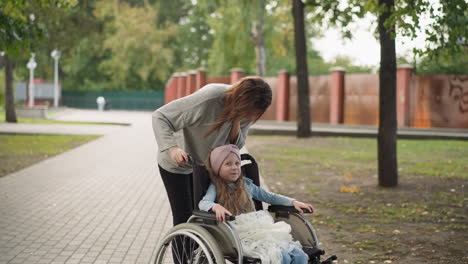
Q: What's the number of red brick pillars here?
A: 8